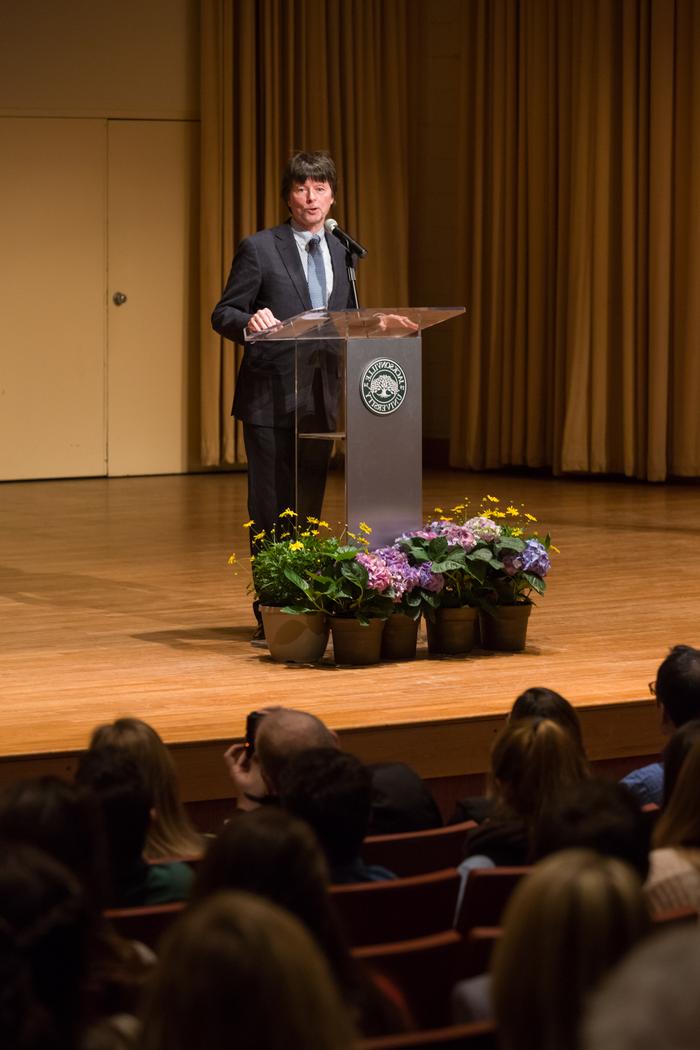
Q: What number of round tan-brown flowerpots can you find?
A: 5